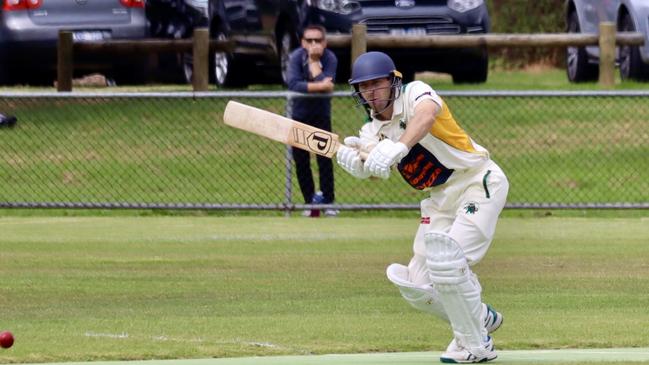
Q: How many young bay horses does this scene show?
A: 0